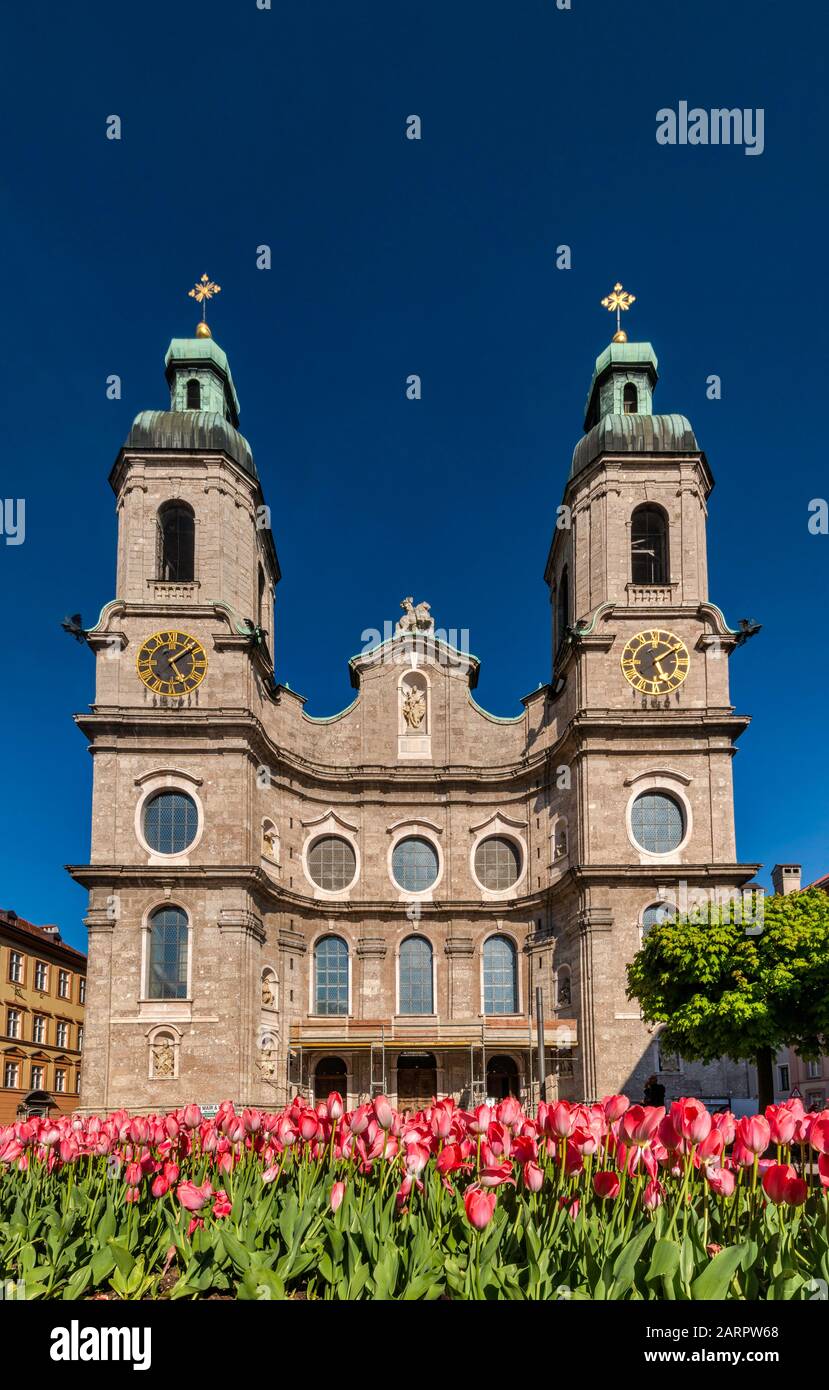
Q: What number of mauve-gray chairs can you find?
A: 0